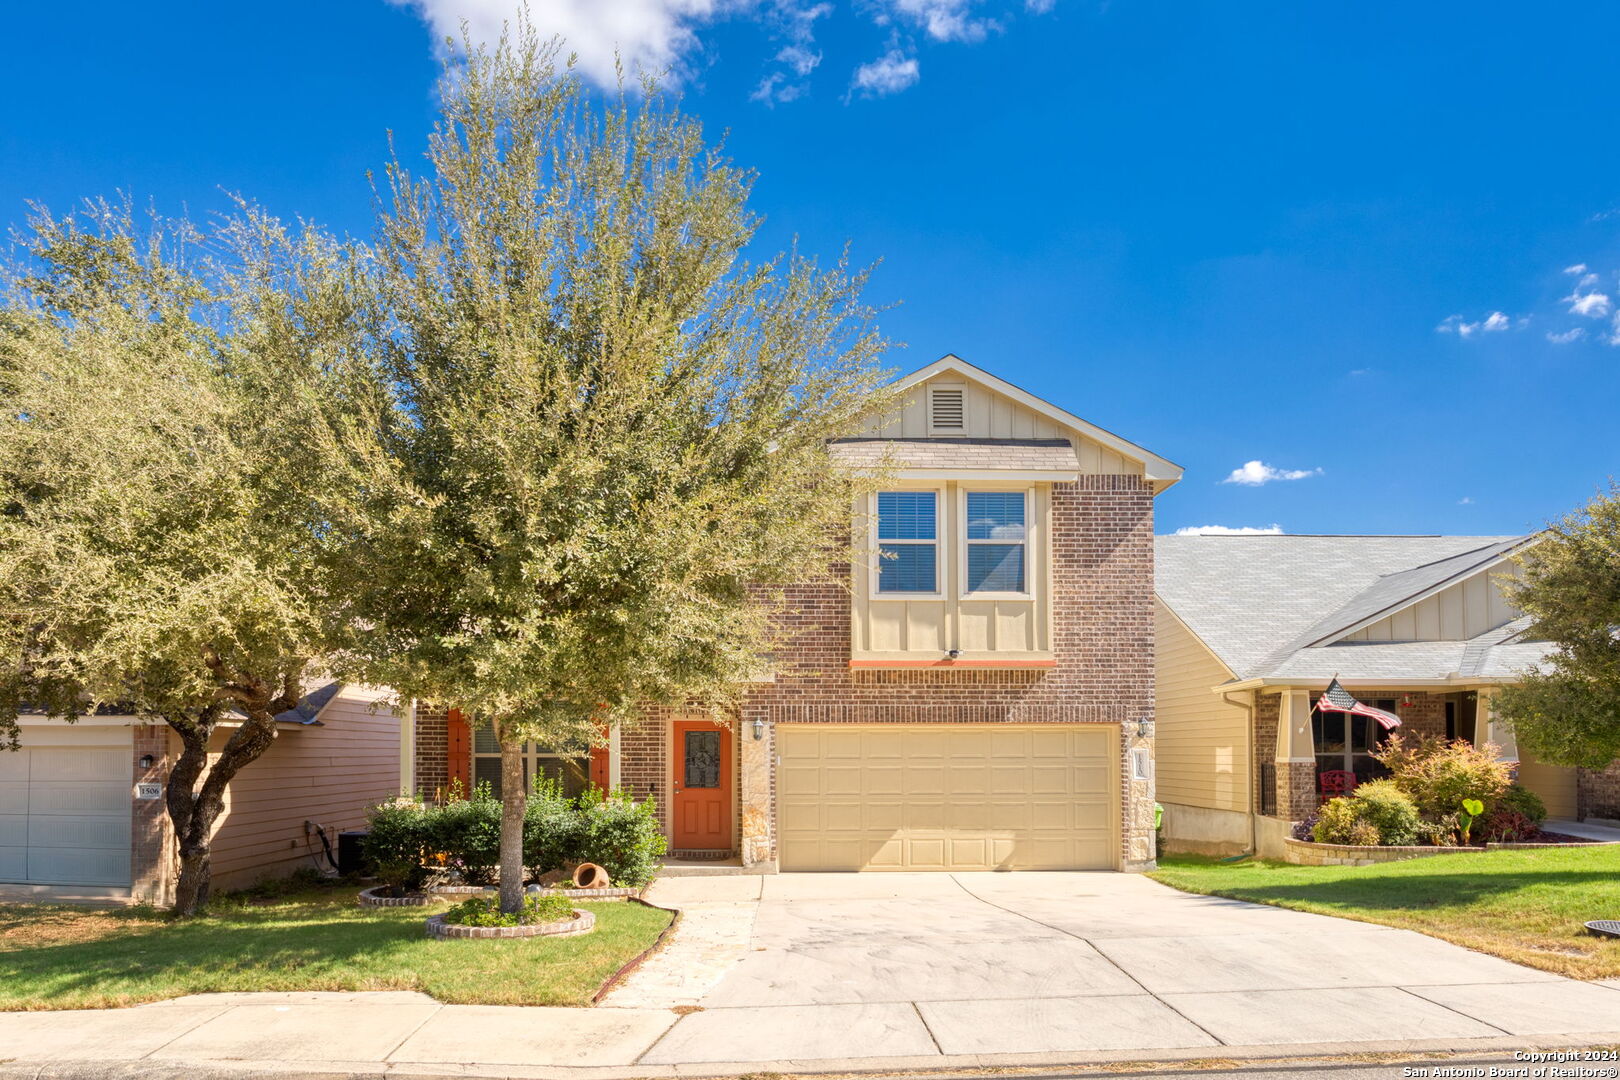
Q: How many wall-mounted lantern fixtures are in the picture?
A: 3